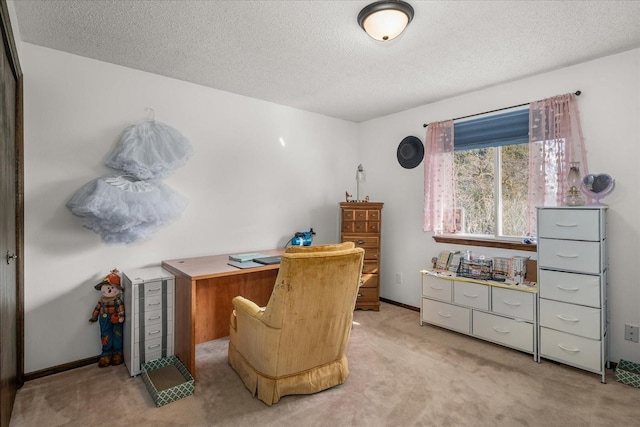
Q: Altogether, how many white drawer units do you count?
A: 3